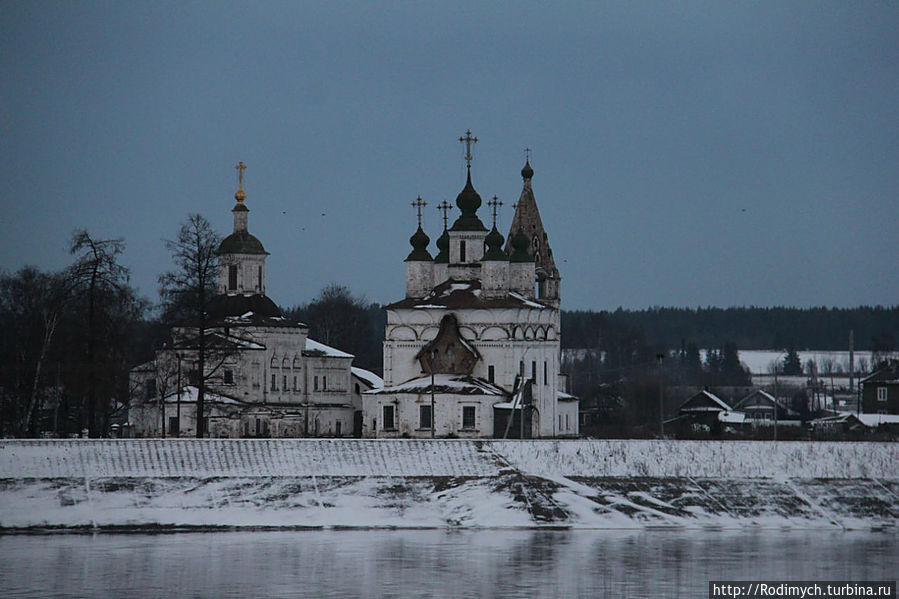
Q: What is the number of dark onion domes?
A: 6